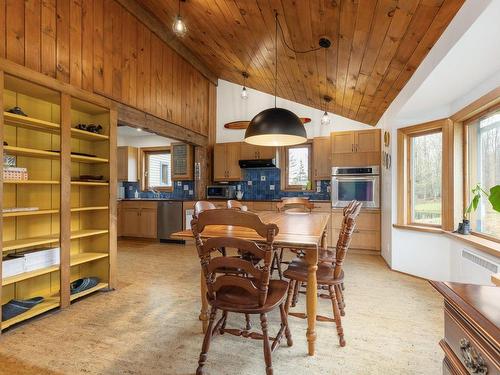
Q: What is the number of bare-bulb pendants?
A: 3